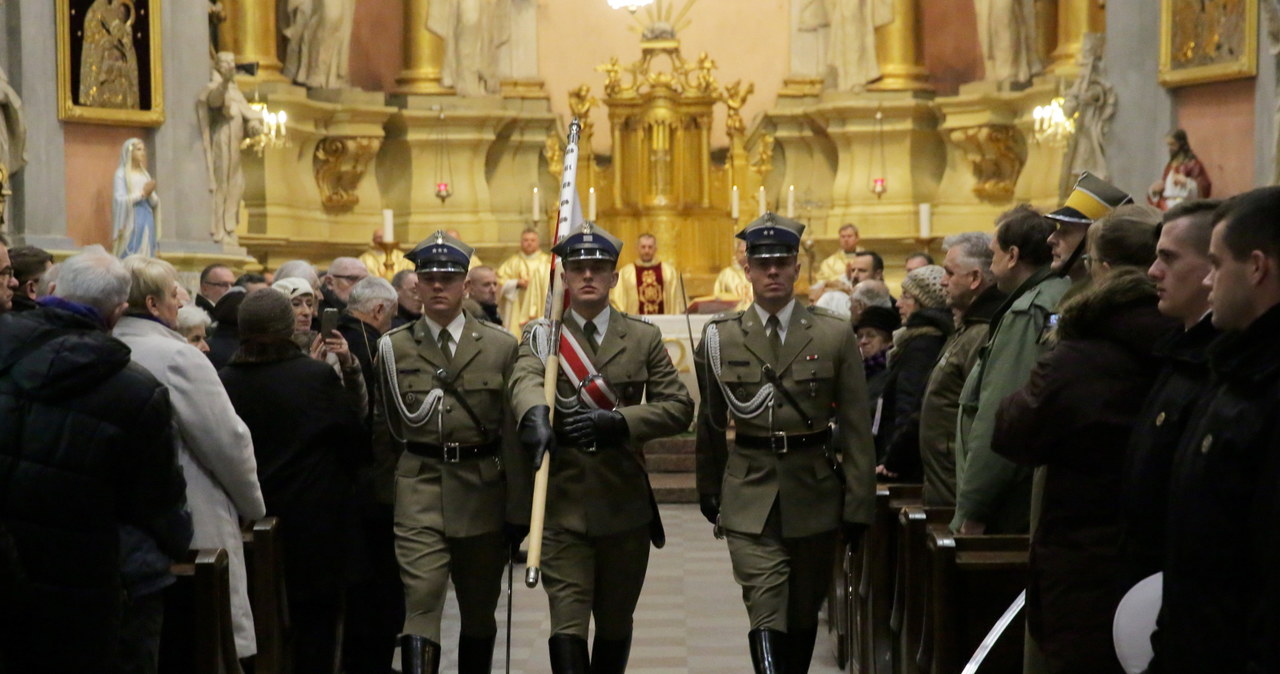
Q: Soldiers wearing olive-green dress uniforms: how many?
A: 3